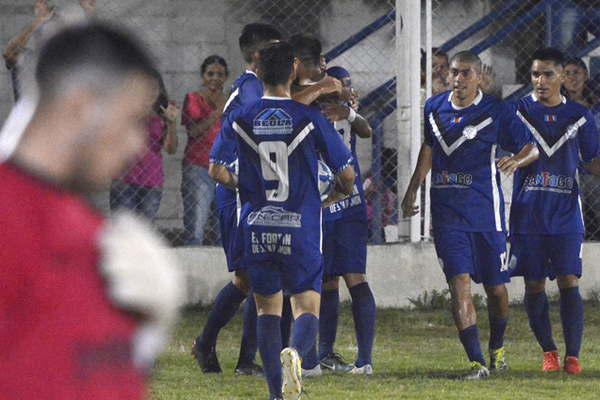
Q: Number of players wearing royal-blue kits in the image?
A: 6